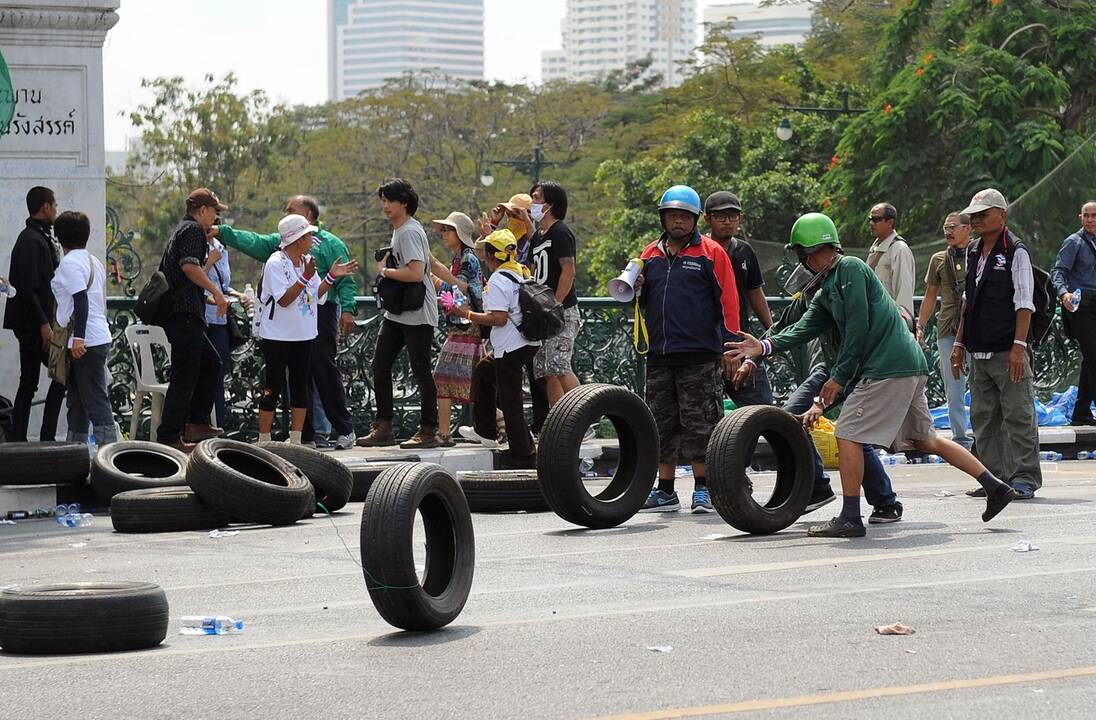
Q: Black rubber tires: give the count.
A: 11